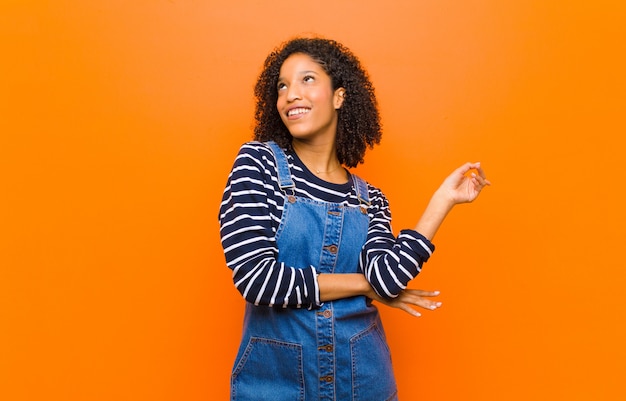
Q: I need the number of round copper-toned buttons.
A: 6